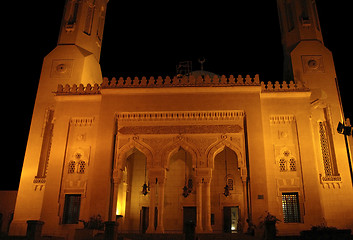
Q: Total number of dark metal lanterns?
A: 3